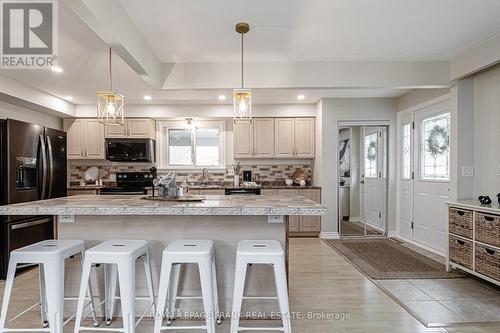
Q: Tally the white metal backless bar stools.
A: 4